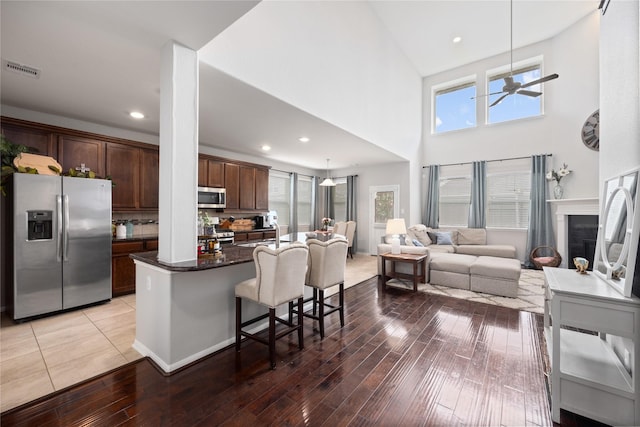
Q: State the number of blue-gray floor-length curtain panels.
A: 7